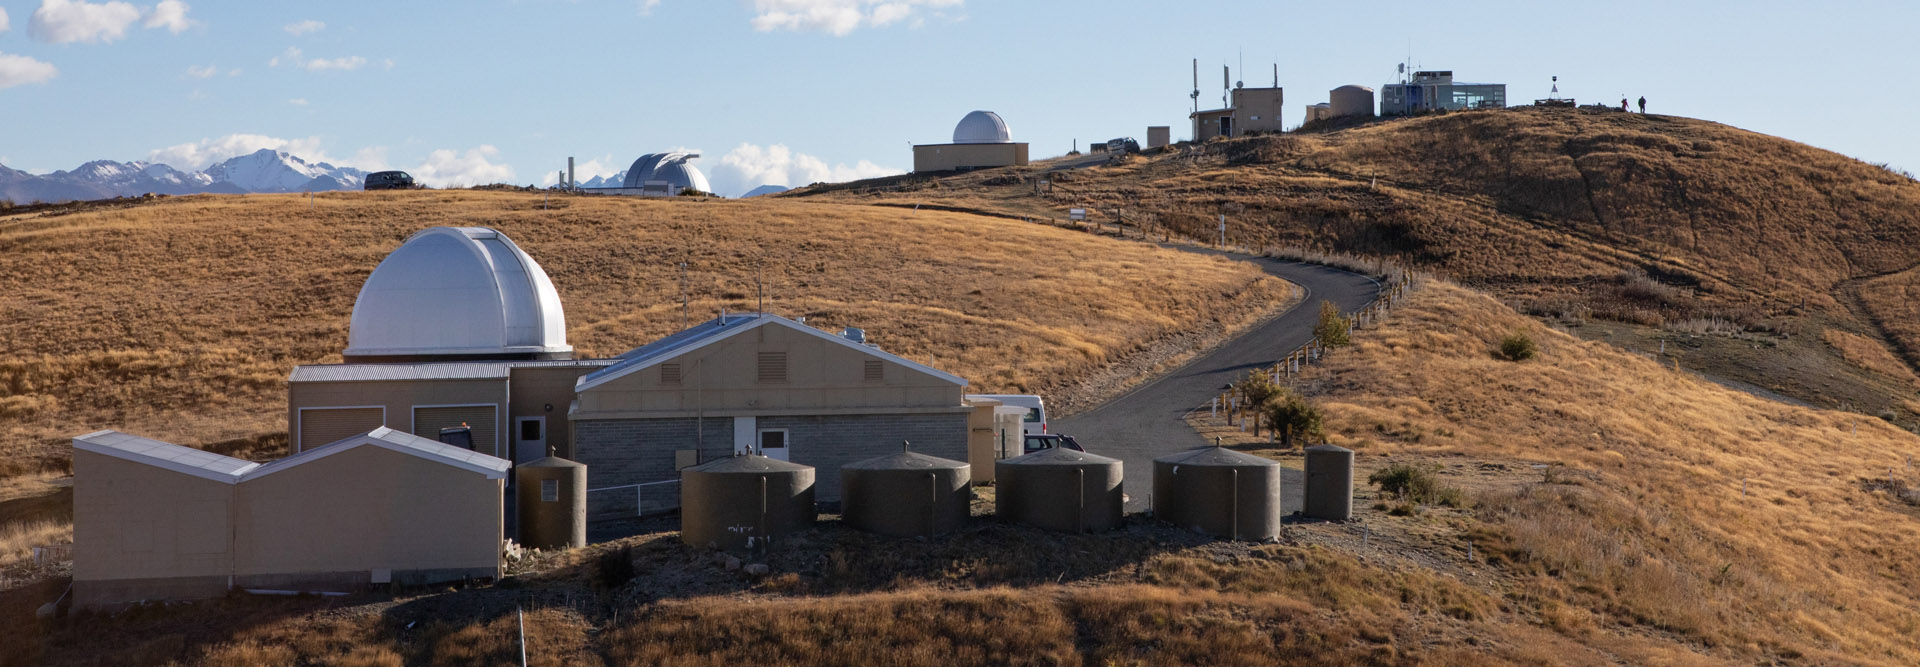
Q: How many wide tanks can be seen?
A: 4